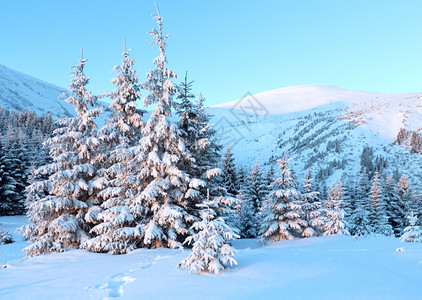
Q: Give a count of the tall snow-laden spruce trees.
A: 3